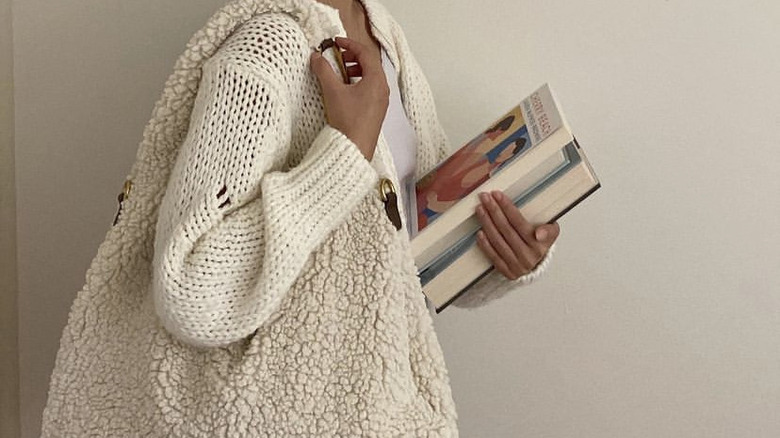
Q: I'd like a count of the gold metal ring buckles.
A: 2